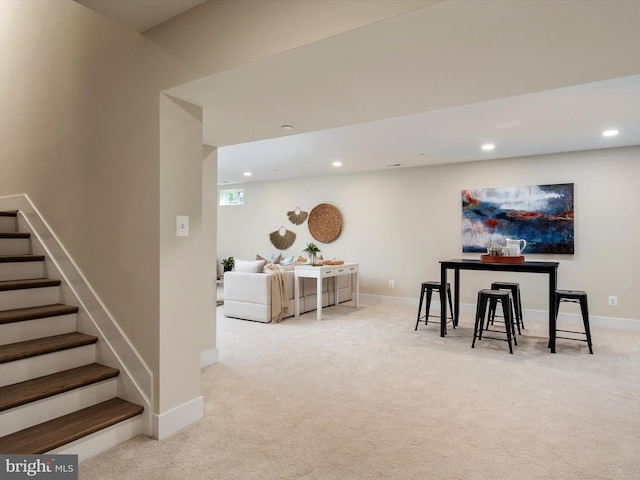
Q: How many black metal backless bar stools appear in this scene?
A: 4